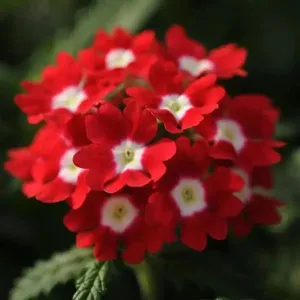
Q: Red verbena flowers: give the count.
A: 10